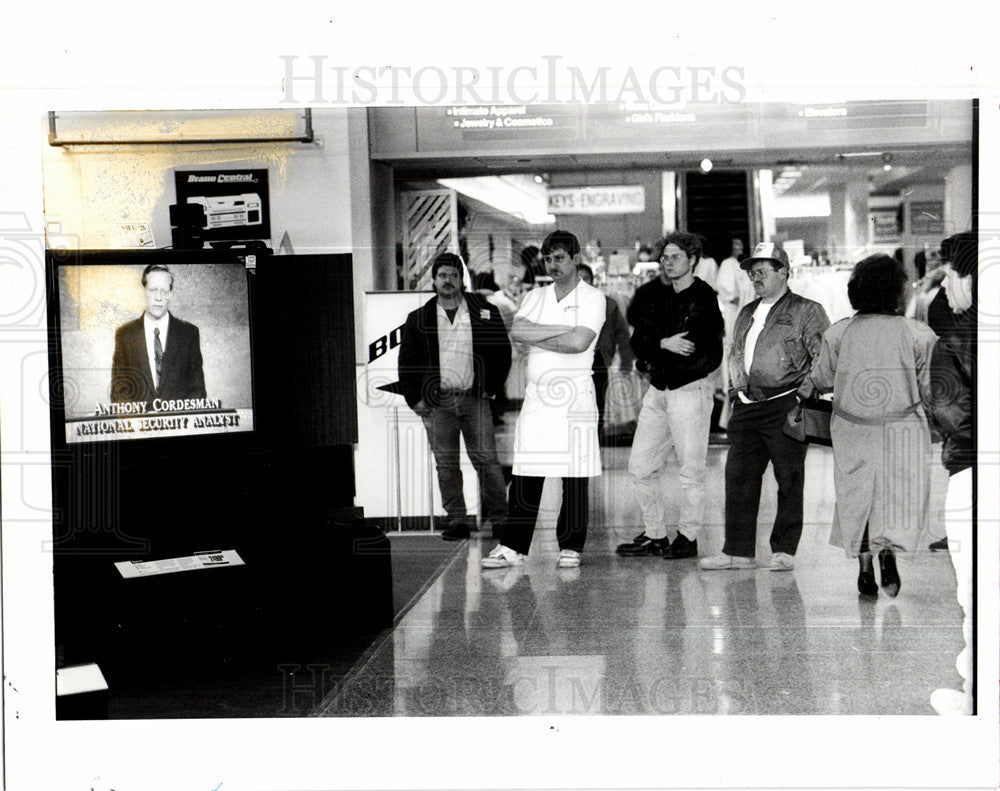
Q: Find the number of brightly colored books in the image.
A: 0